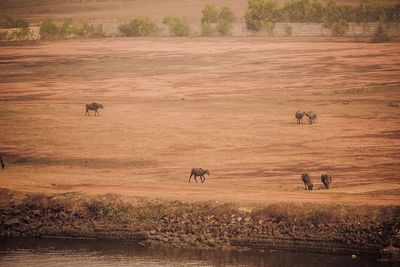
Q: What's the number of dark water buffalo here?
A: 6